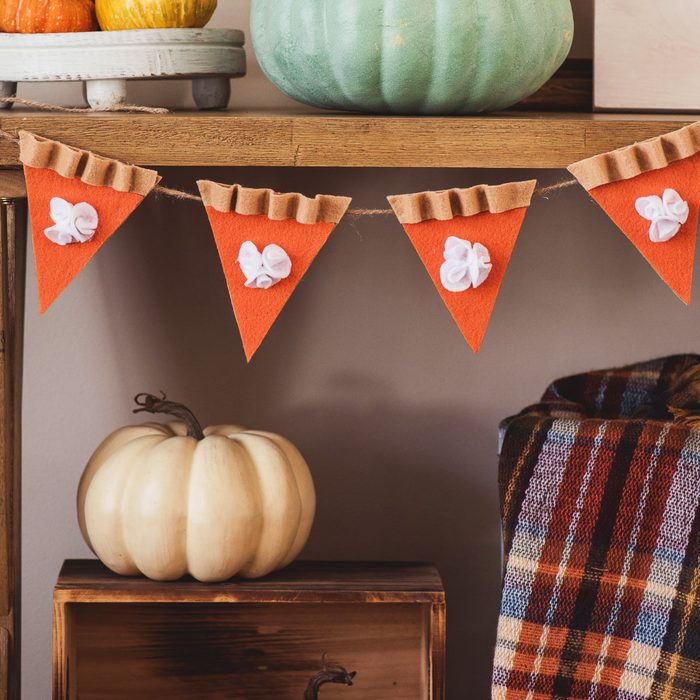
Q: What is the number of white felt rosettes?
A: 4